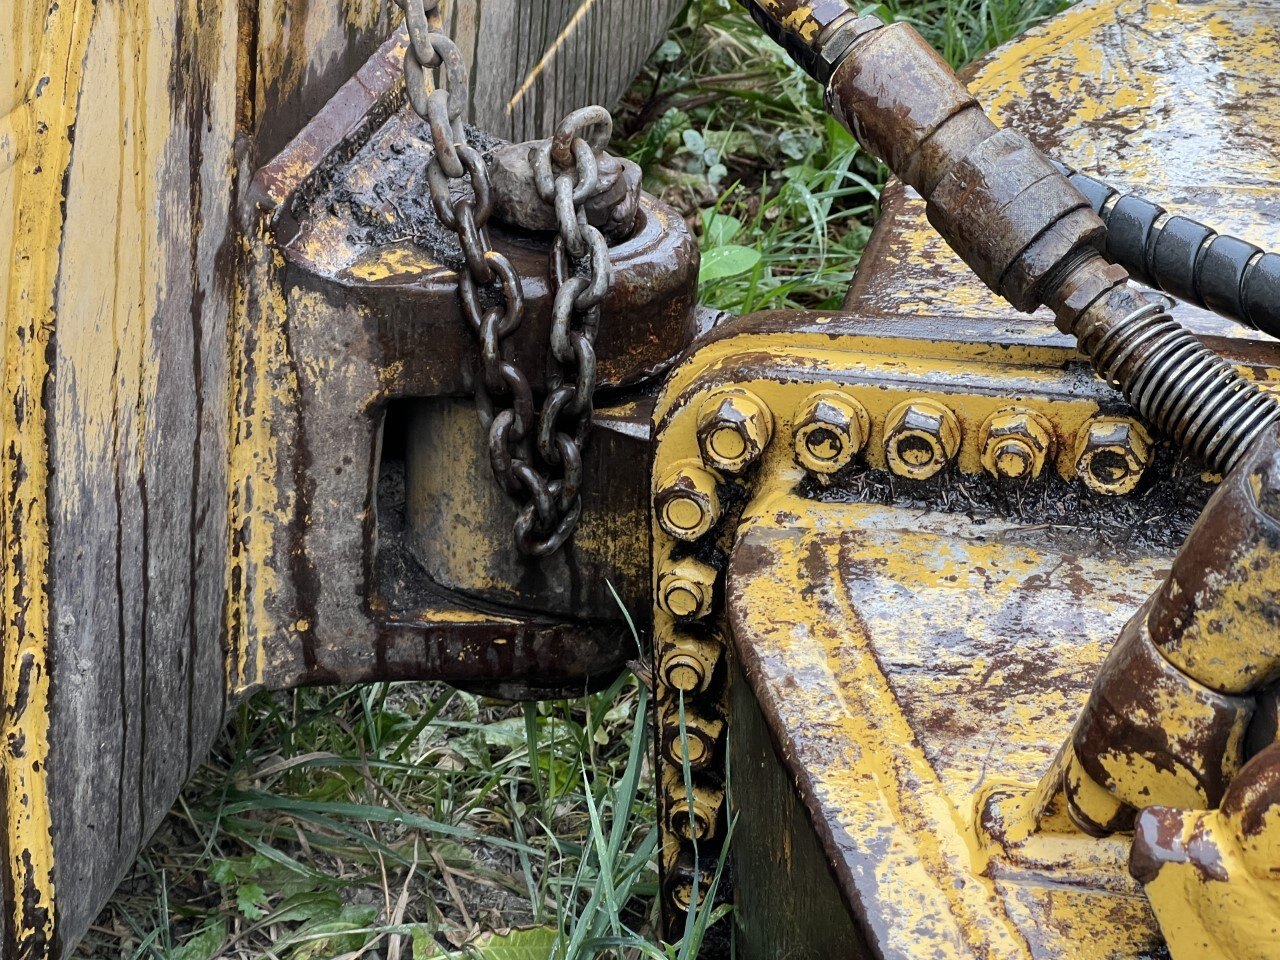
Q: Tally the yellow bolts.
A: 11